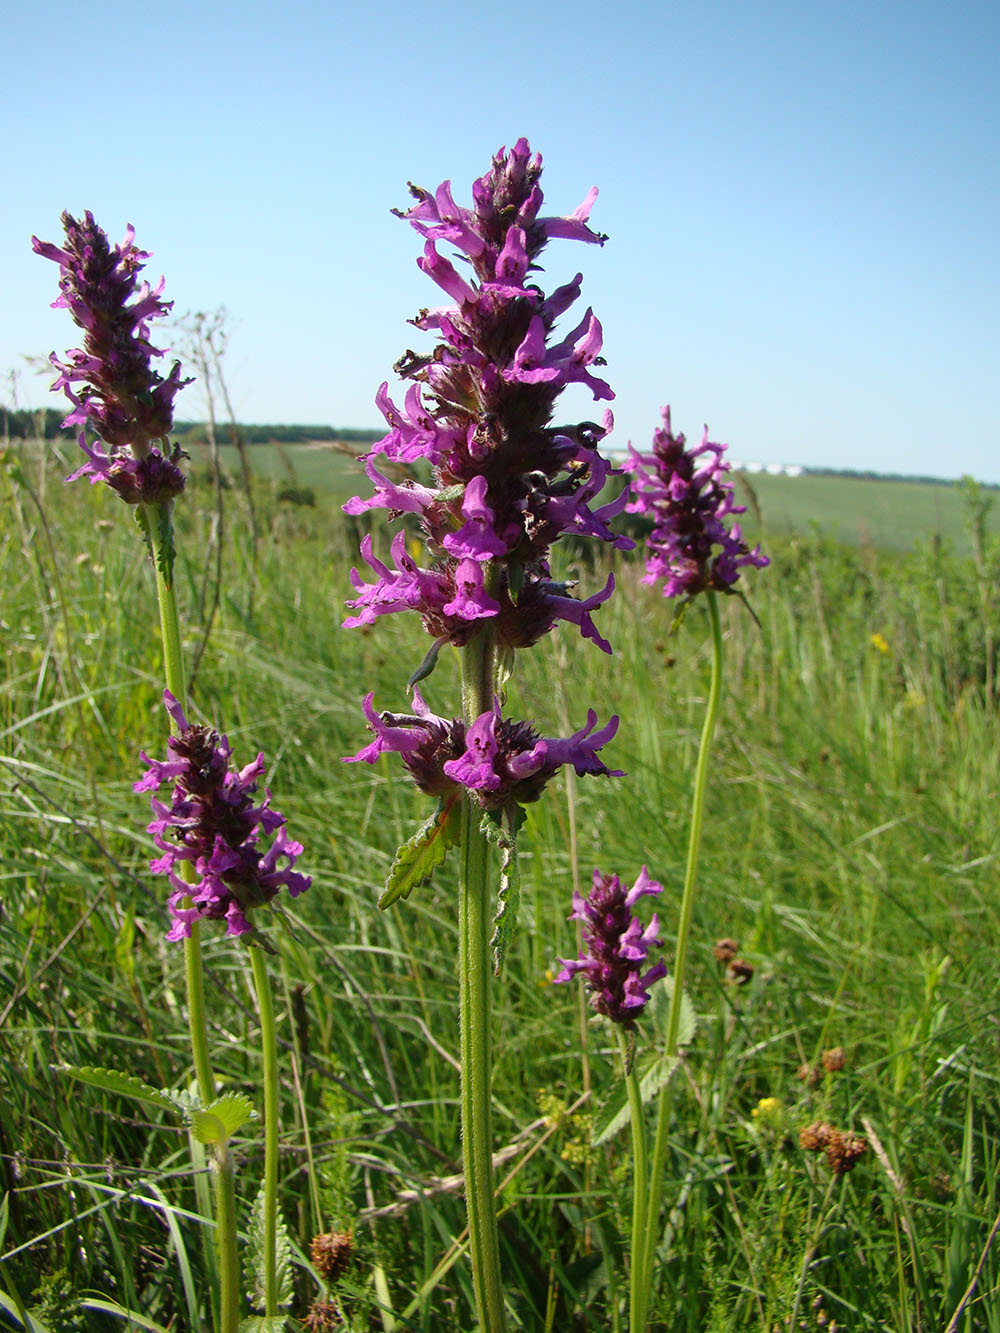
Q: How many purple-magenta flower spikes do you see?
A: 5